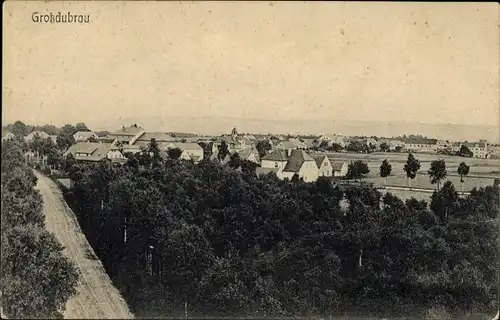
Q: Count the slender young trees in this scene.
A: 4